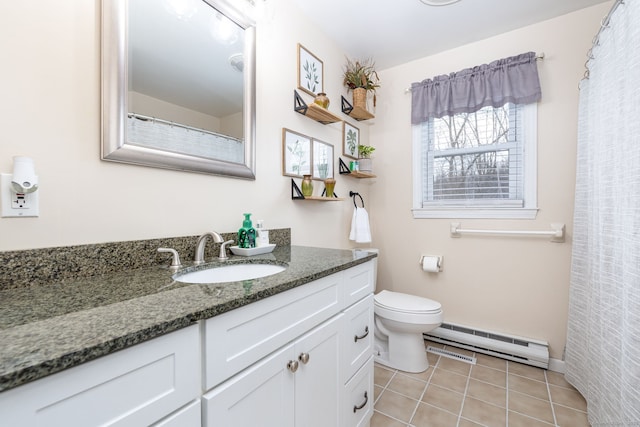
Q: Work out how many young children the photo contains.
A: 0